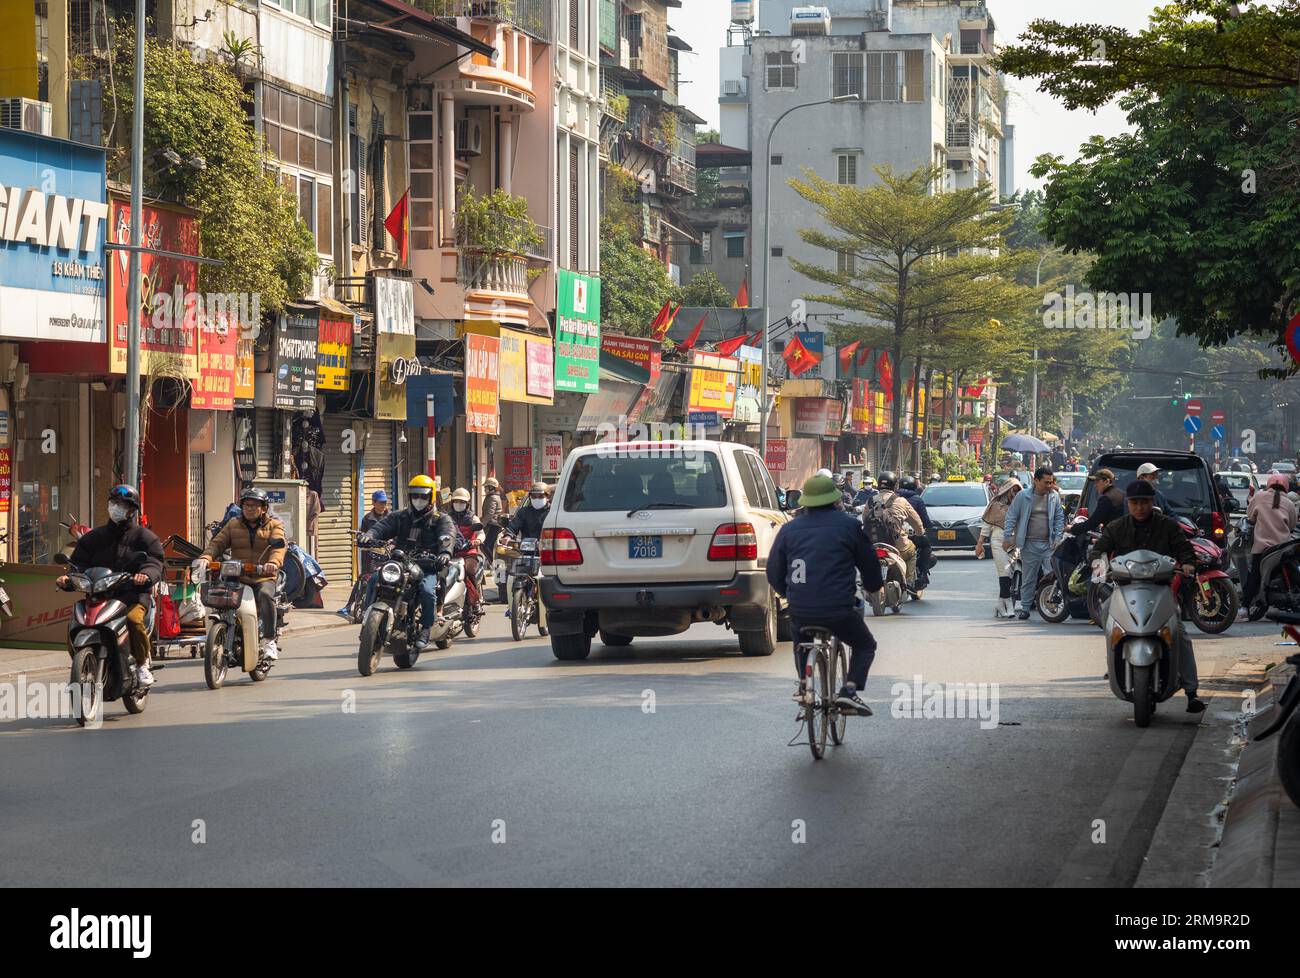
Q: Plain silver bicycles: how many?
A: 1